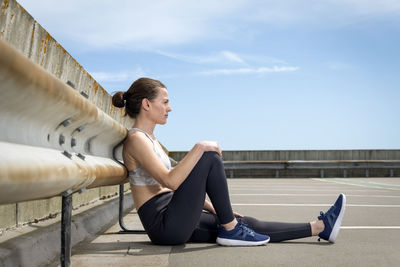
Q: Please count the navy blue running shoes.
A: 2